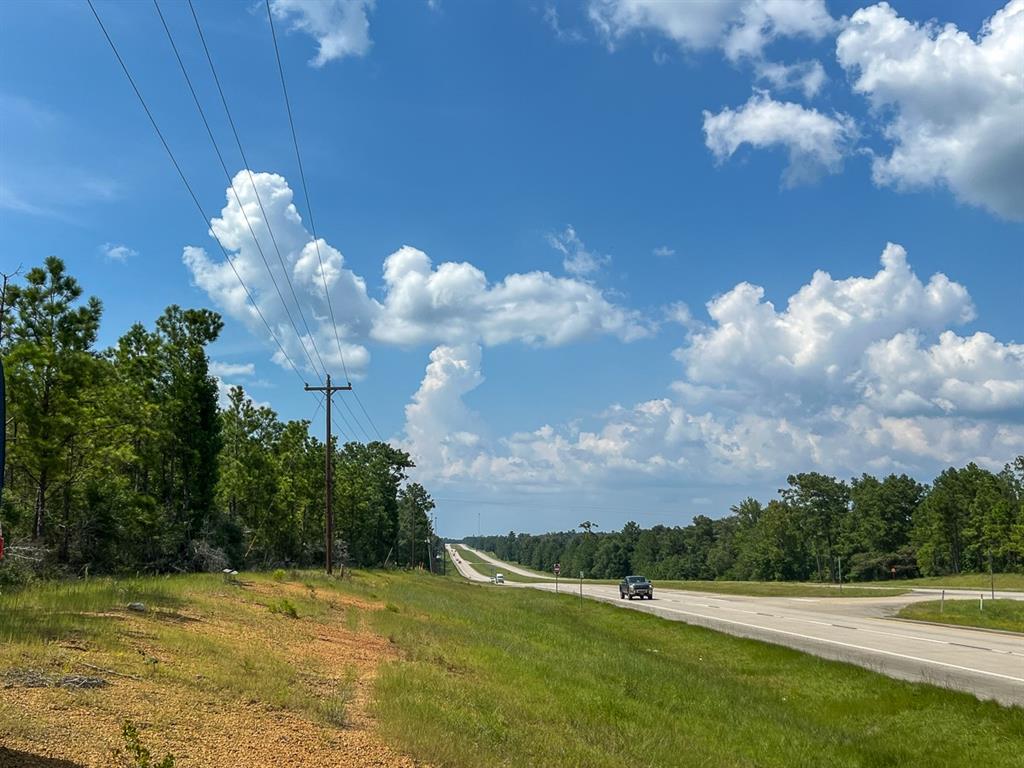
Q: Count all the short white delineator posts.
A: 2